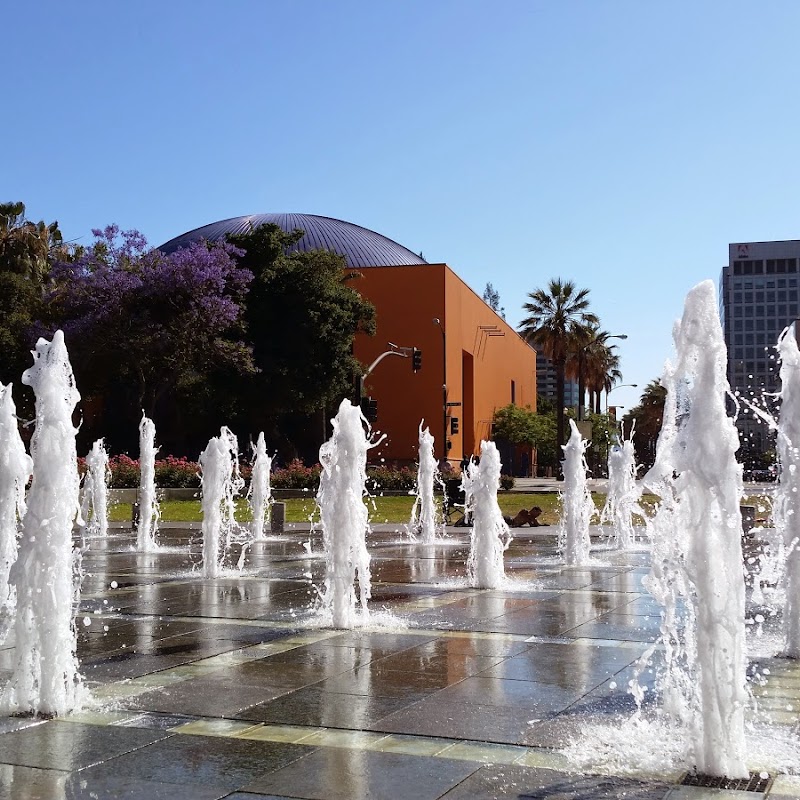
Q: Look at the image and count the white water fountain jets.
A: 13